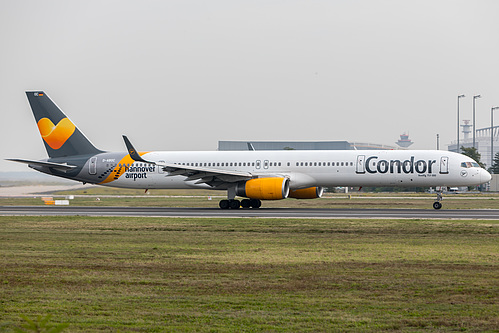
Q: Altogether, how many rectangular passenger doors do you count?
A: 3